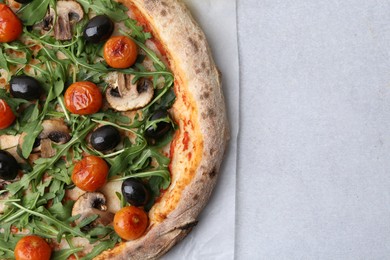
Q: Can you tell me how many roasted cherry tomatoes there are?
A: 7